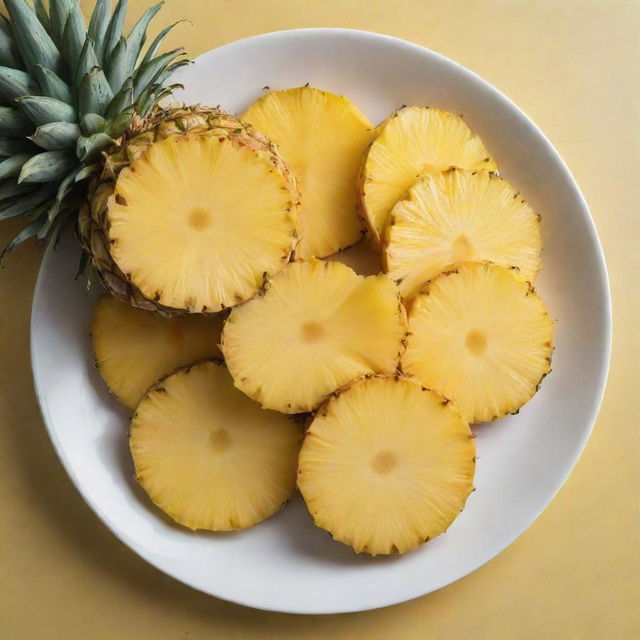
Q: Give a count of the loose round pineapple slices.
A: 8